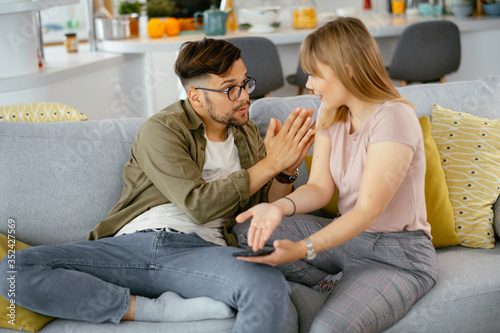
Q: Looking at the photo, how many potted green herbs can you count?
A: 2